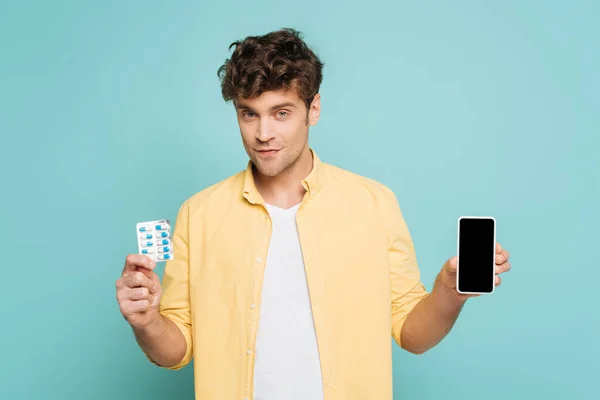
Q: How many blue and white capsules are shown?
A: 9